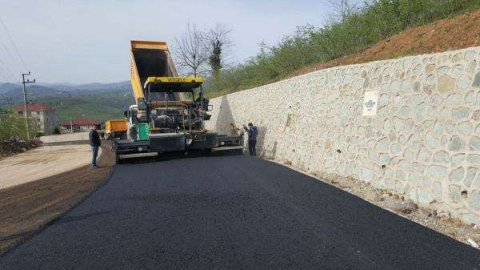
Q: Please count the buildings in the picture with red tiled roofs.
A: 2